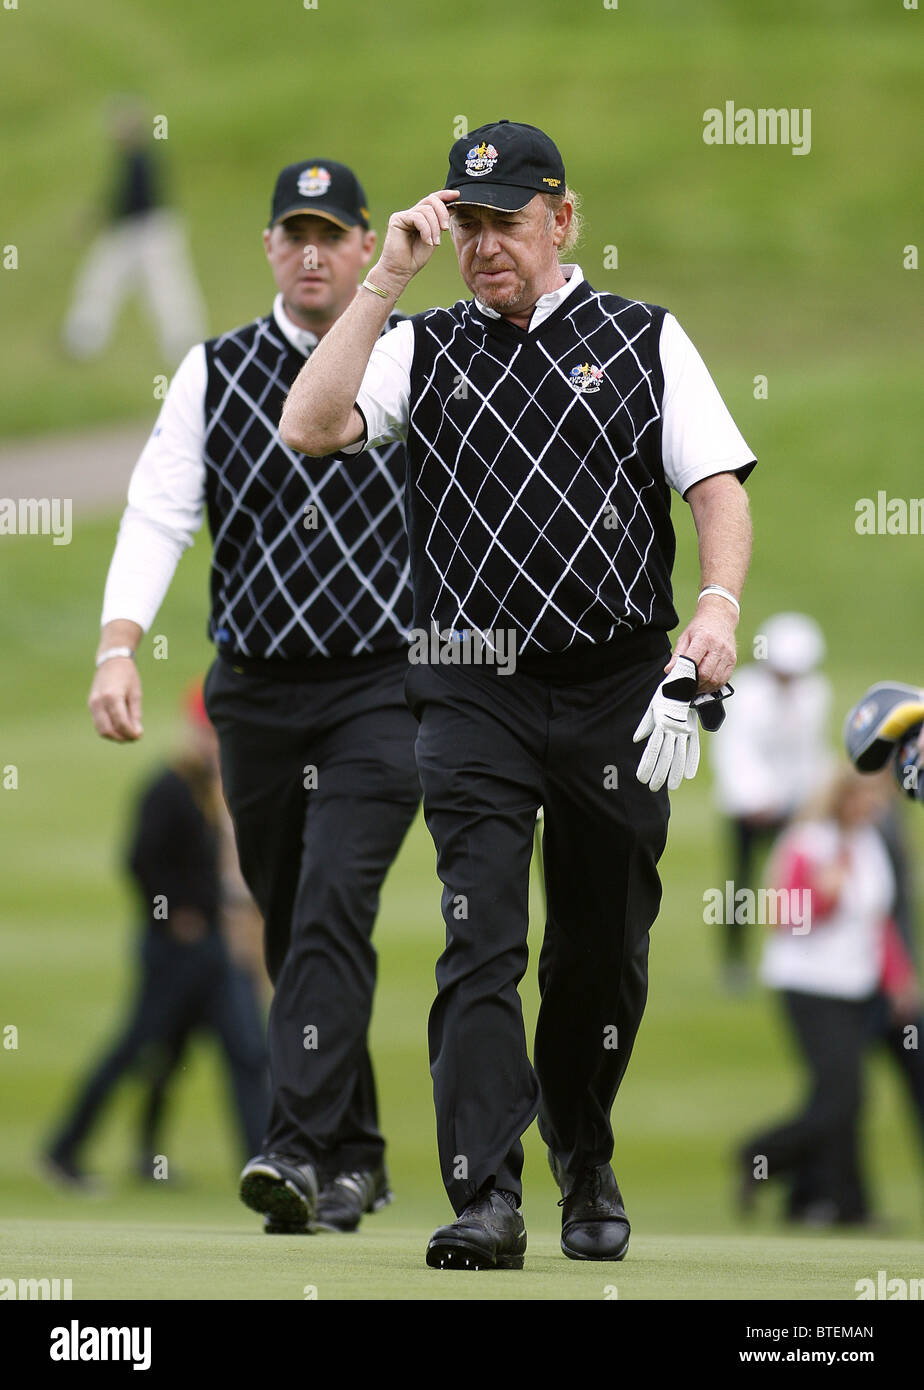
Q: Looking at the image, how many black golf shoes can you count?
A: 4